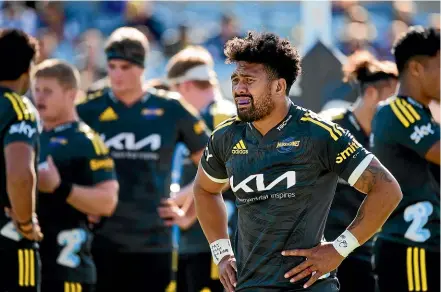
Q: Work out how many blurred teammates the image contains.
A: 6